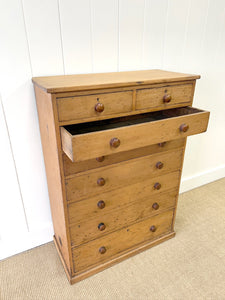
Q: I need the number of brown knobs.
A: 14